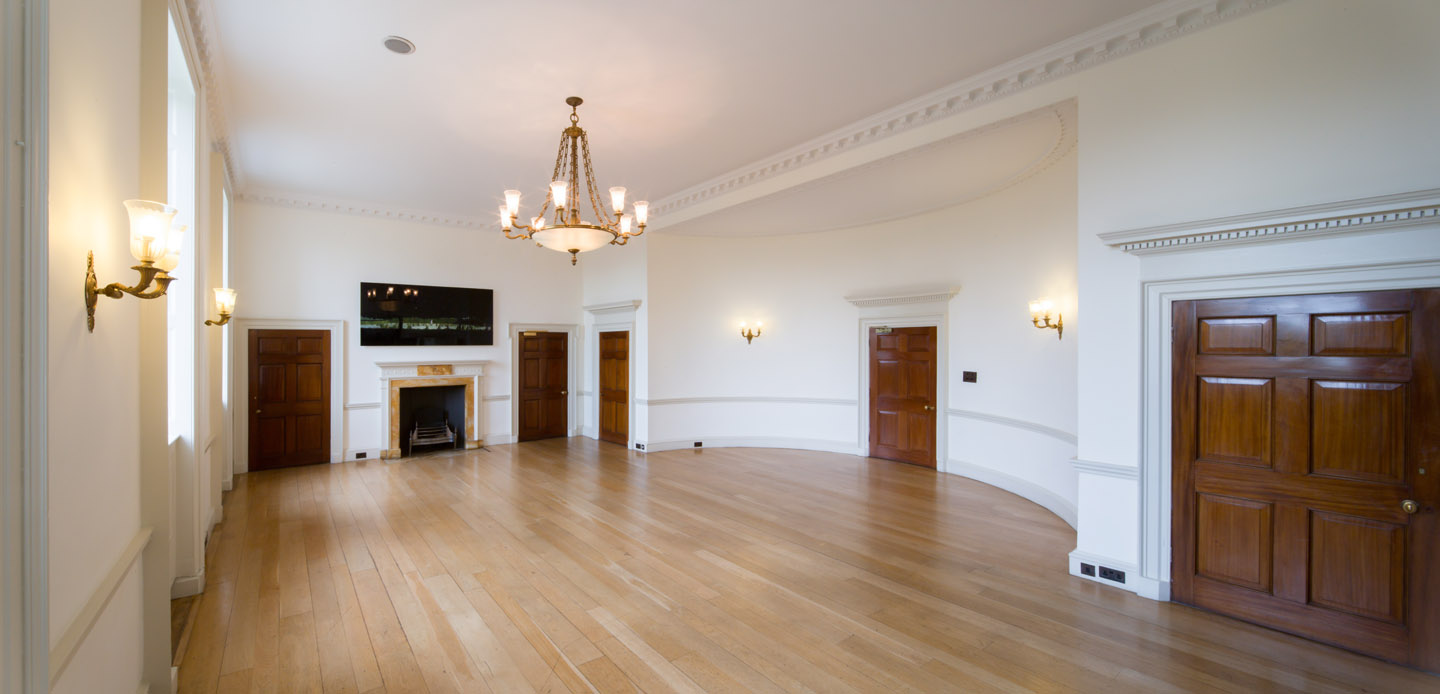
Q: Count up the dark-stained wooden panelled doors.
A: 5